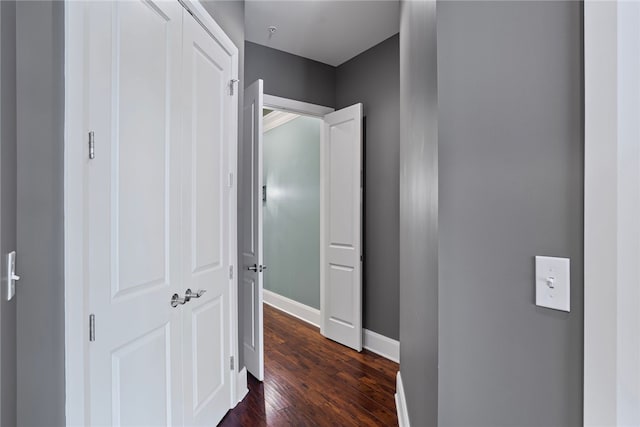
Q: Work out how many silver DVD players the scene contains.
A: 0